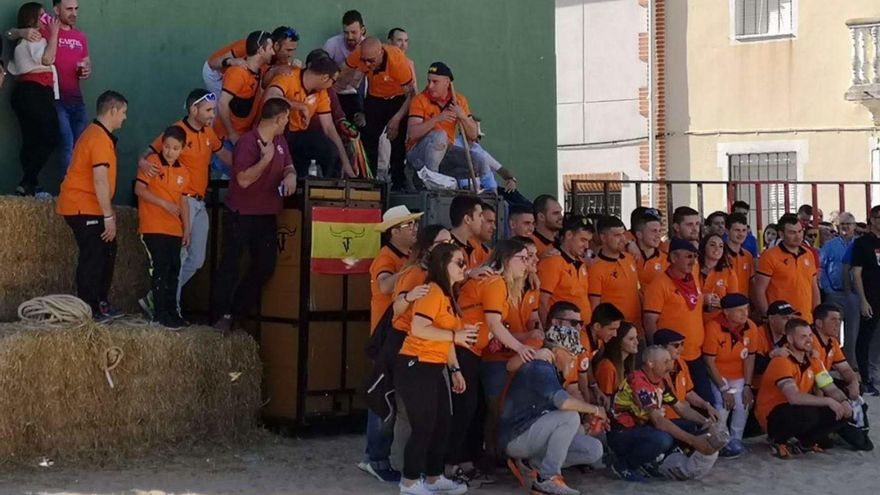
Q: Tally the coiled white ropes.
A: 1